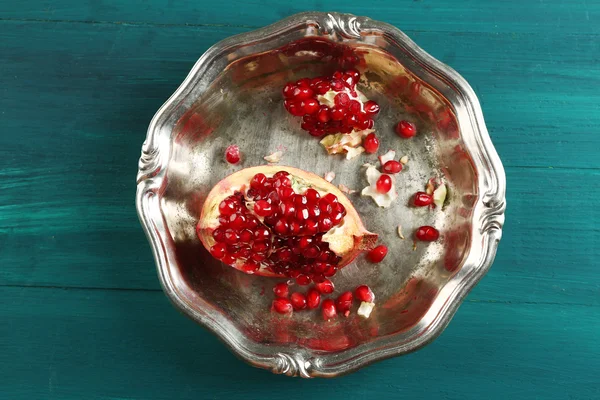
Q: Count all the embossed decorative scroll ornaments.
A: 4